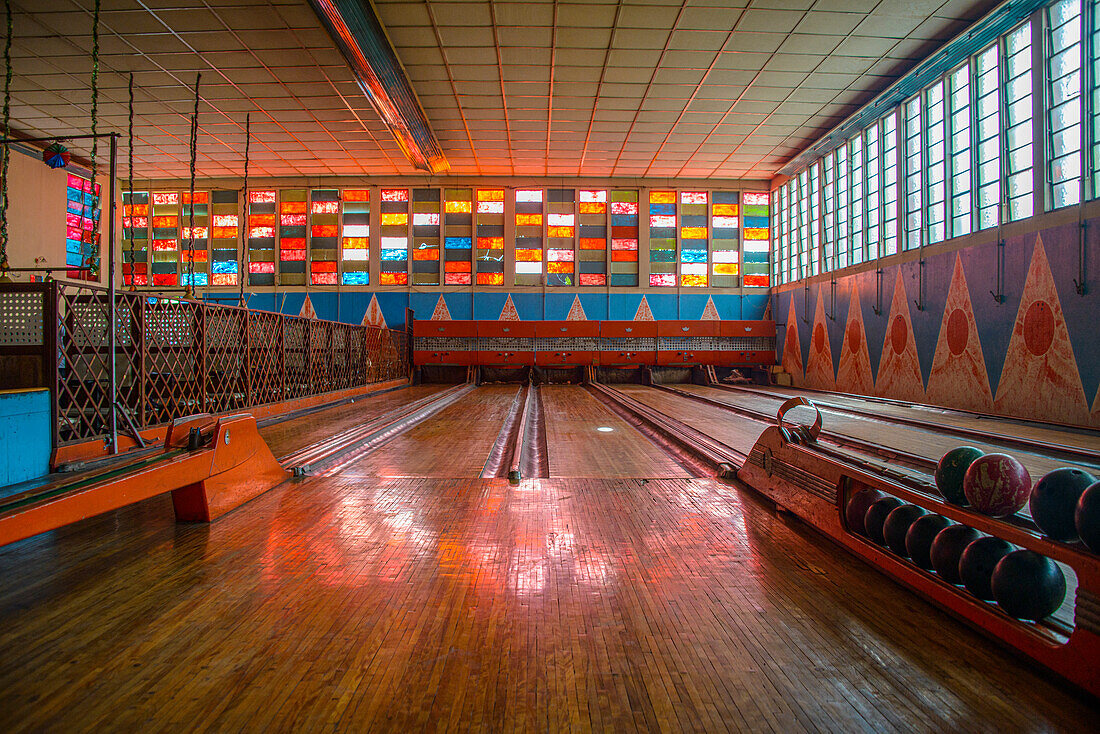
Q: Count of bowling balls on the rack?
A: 11